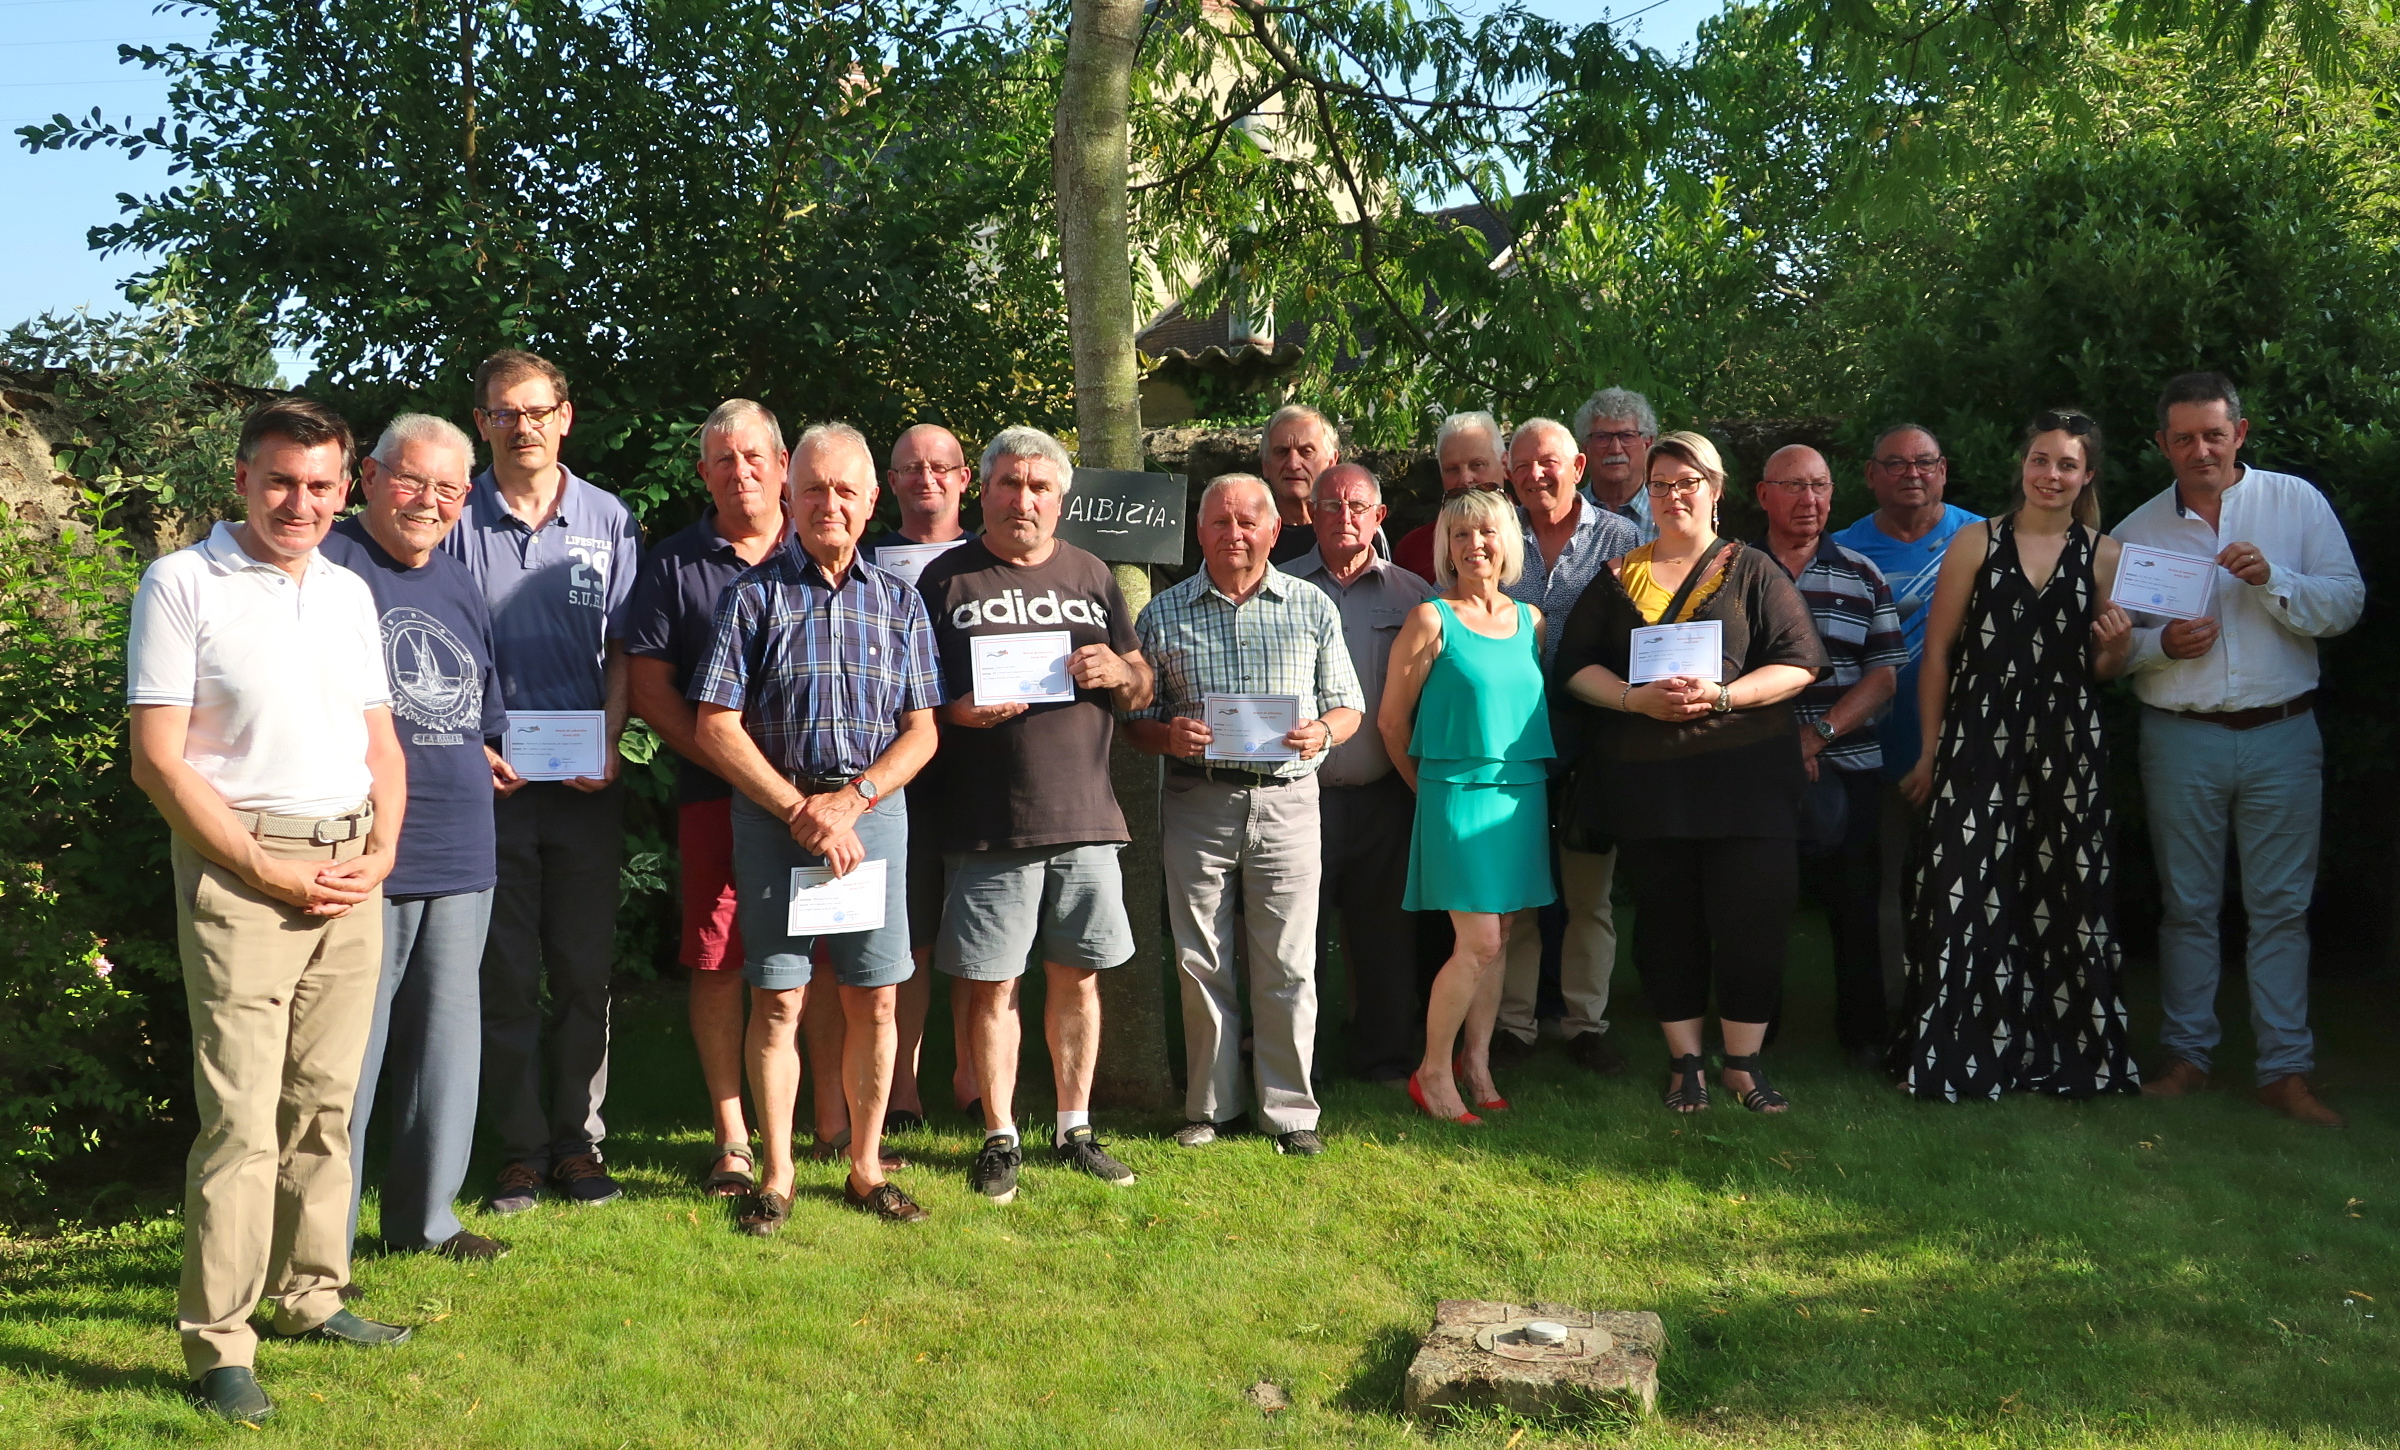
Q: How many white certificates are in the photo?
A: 7